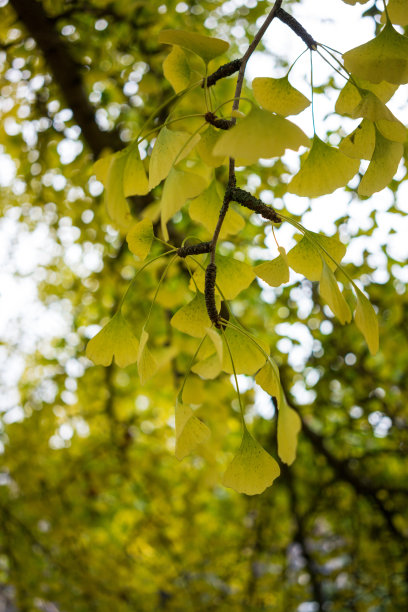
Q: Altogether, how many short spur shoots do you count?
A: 6